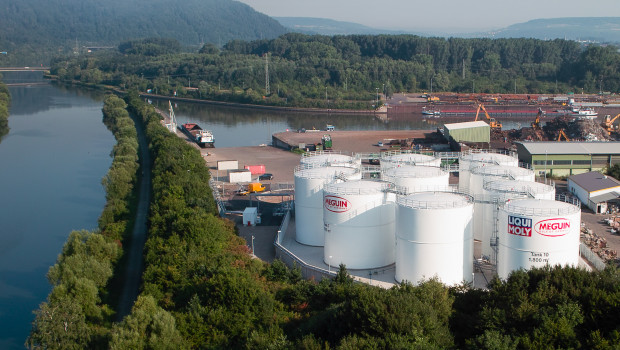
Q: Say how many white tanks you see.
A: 10